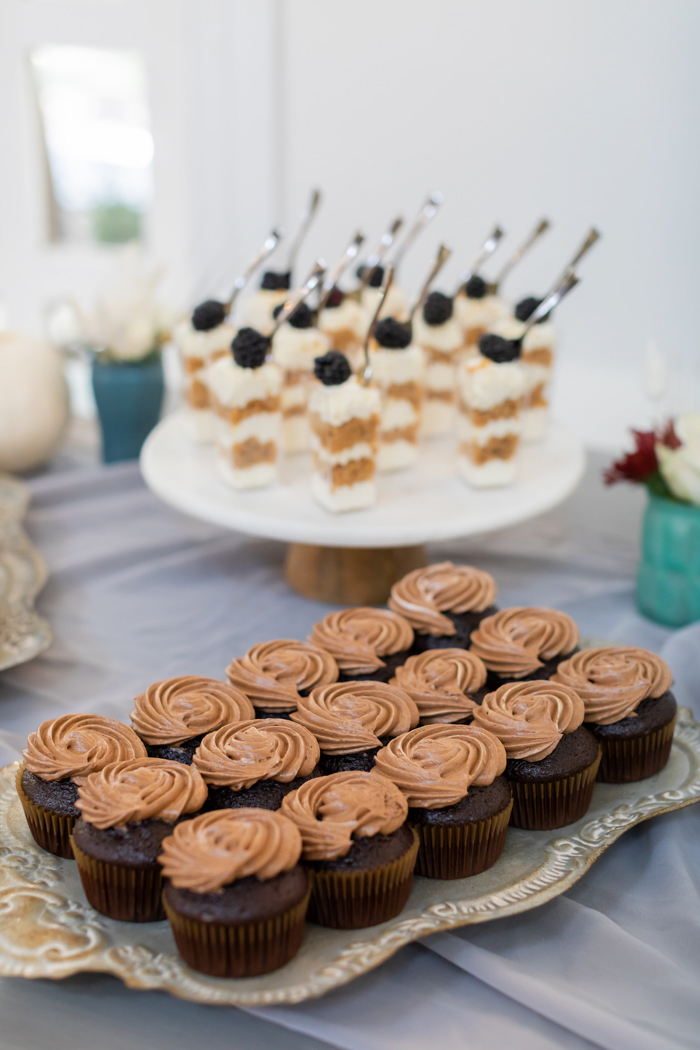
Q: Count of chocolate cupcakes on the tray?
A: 15